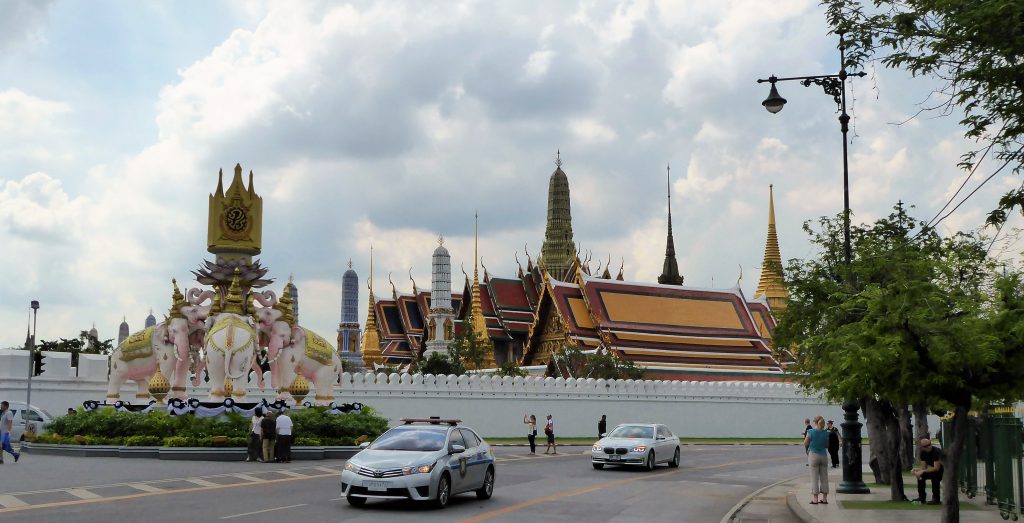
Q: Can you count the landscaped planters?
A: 1